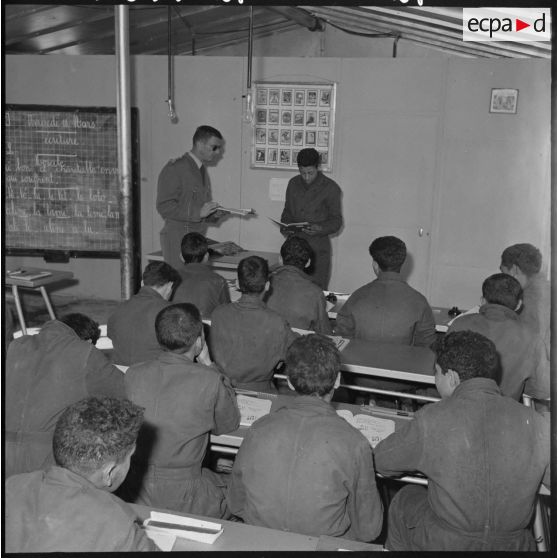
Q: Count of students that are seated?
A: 12